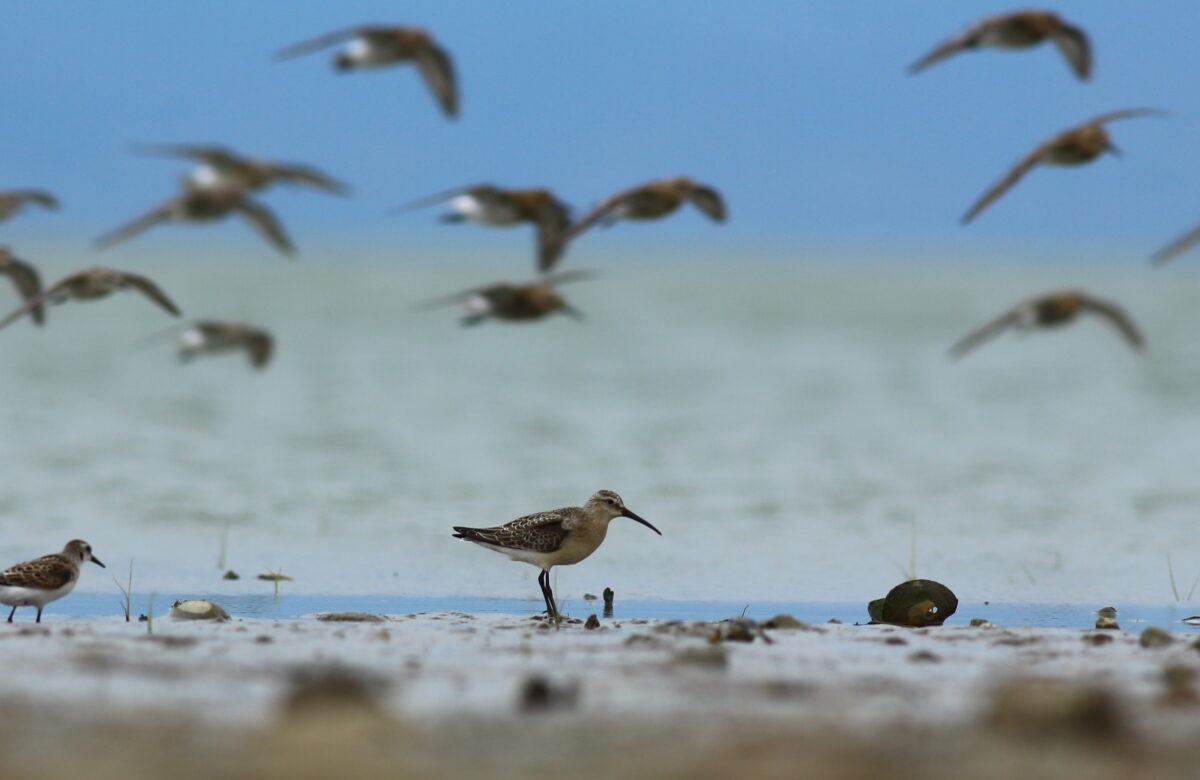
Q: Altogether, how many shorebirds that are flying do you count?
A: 14